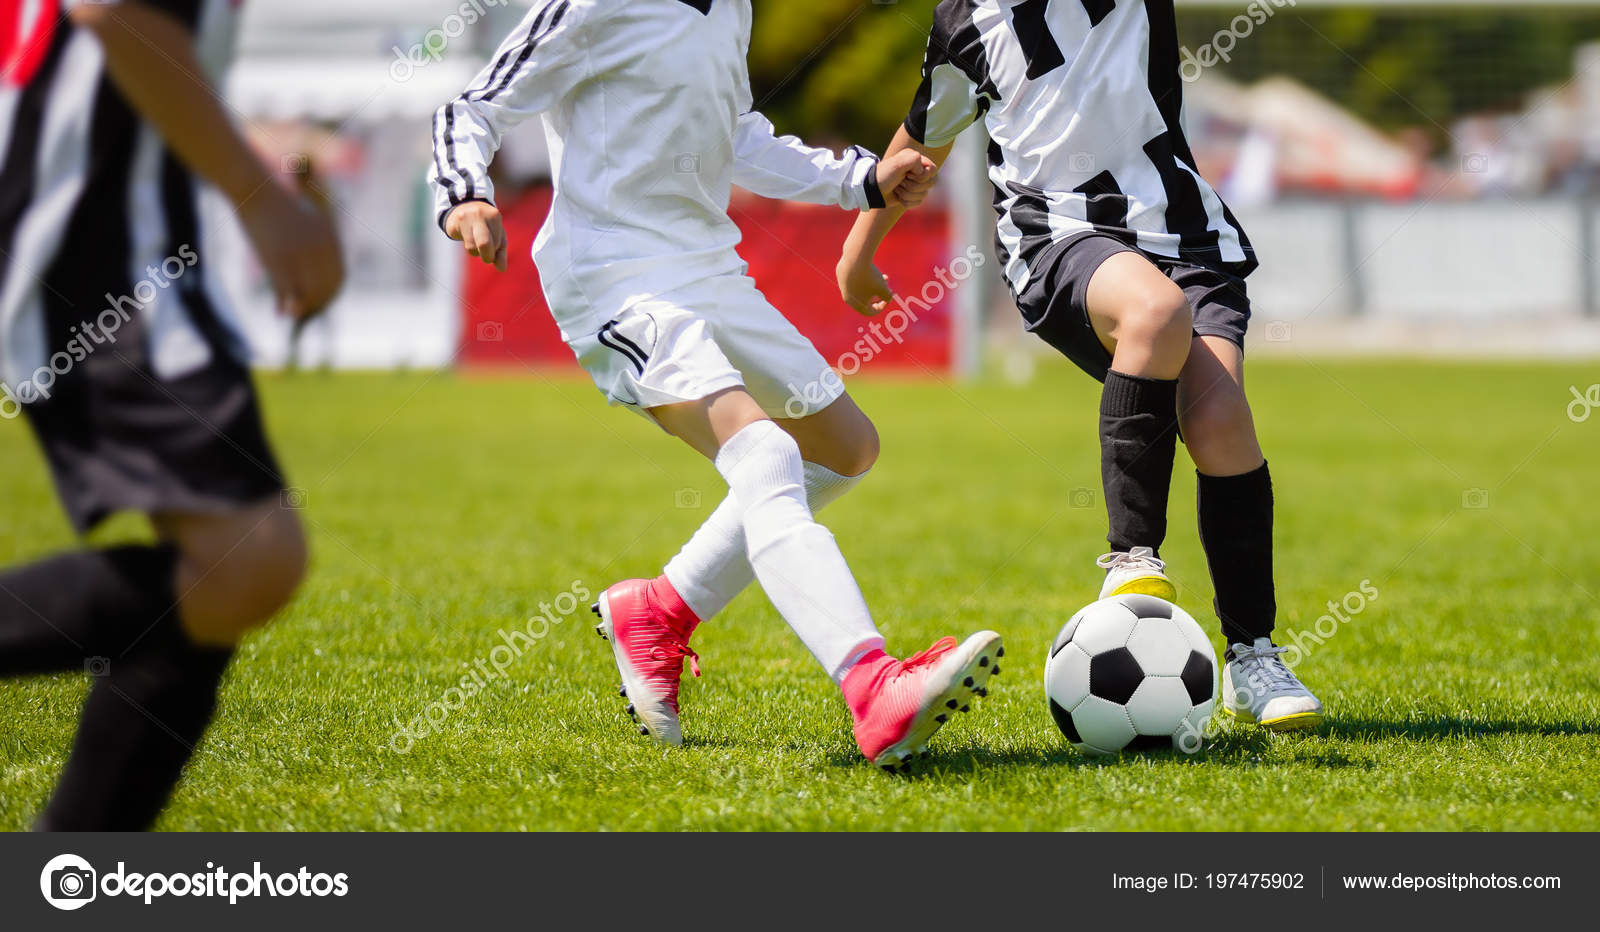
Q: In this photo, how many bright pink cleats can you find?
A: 2